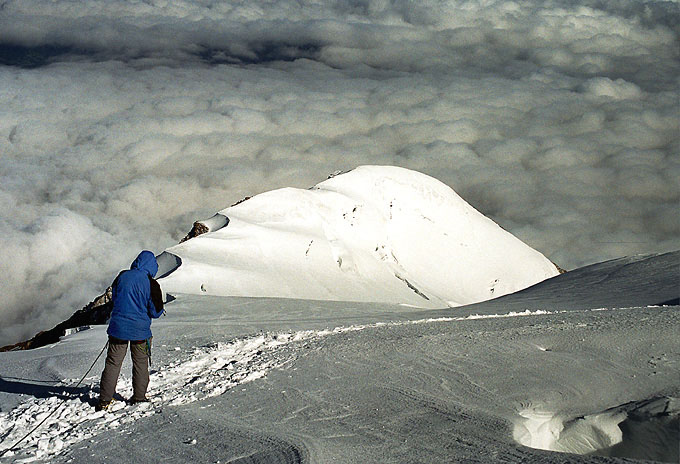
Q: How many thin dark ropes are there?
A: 1